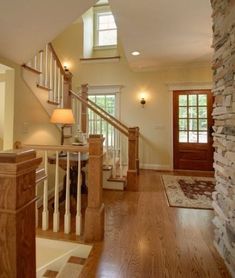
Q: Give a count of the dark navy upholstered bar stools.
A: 0